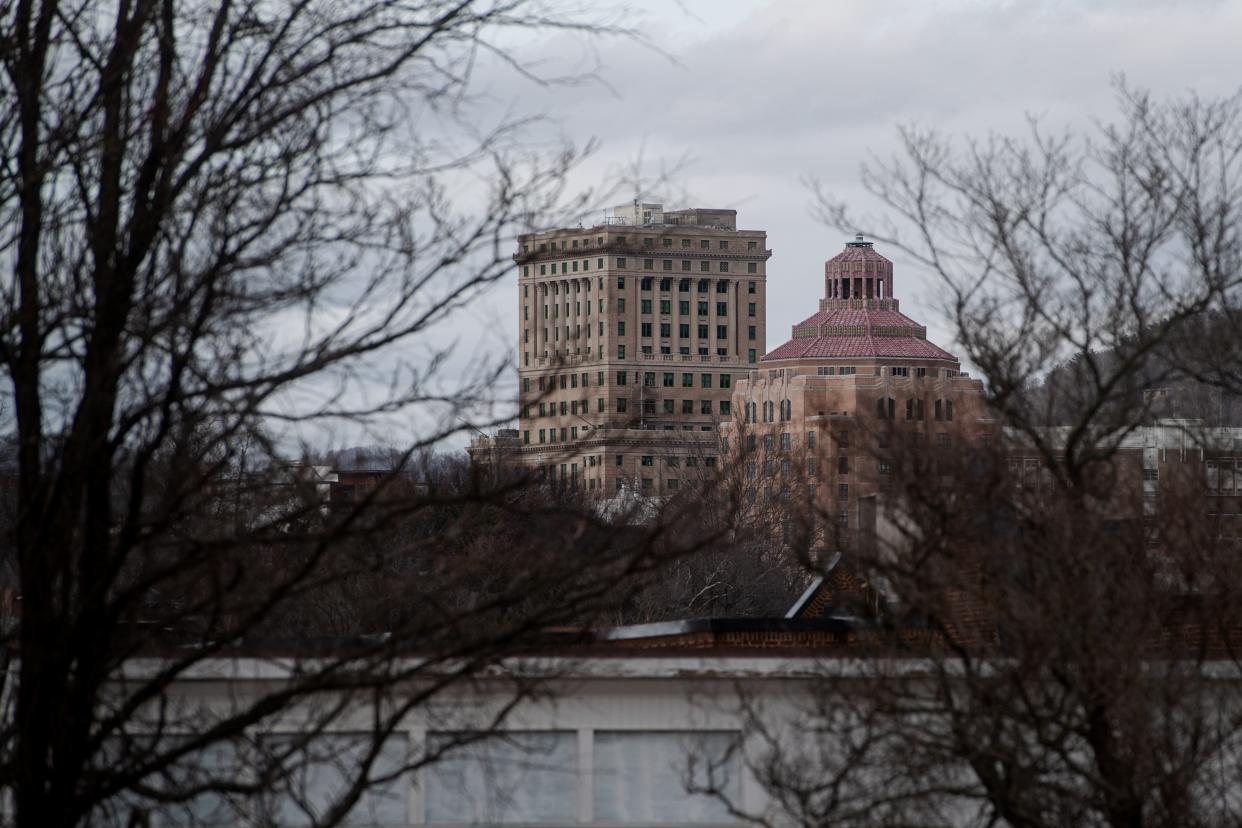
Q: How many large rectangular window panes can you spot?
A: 4